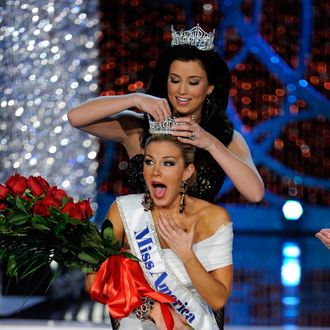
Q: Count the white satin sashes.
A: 1